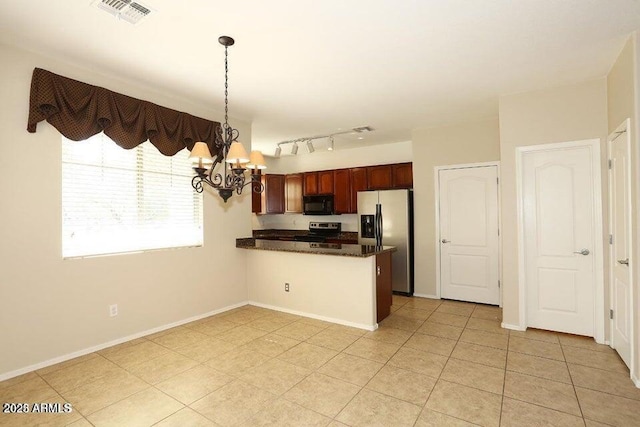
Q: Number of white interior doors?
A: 3